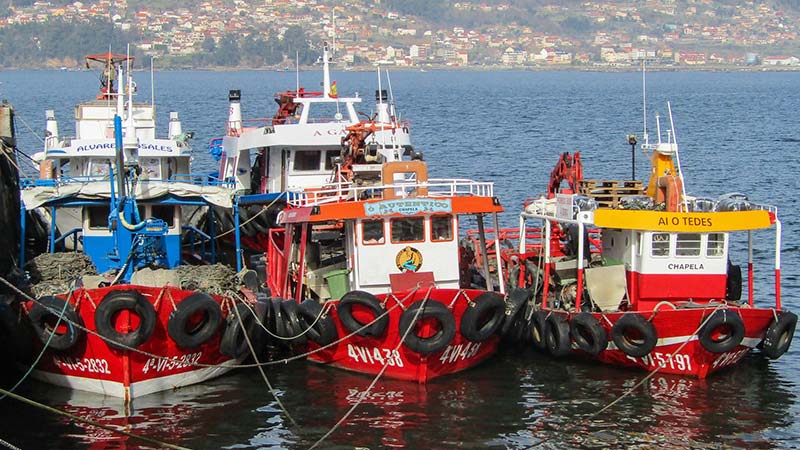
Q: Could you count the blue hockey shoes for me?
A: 0